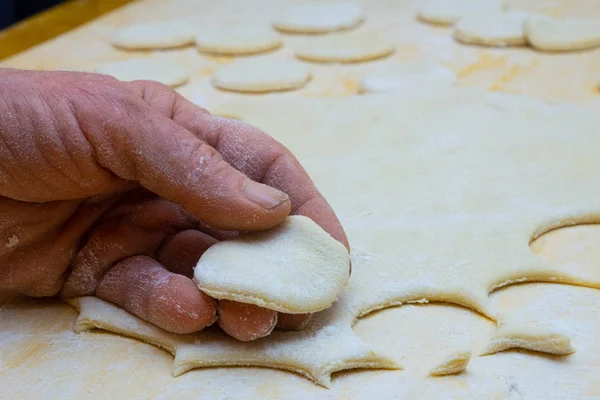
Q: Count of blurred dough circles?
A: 9